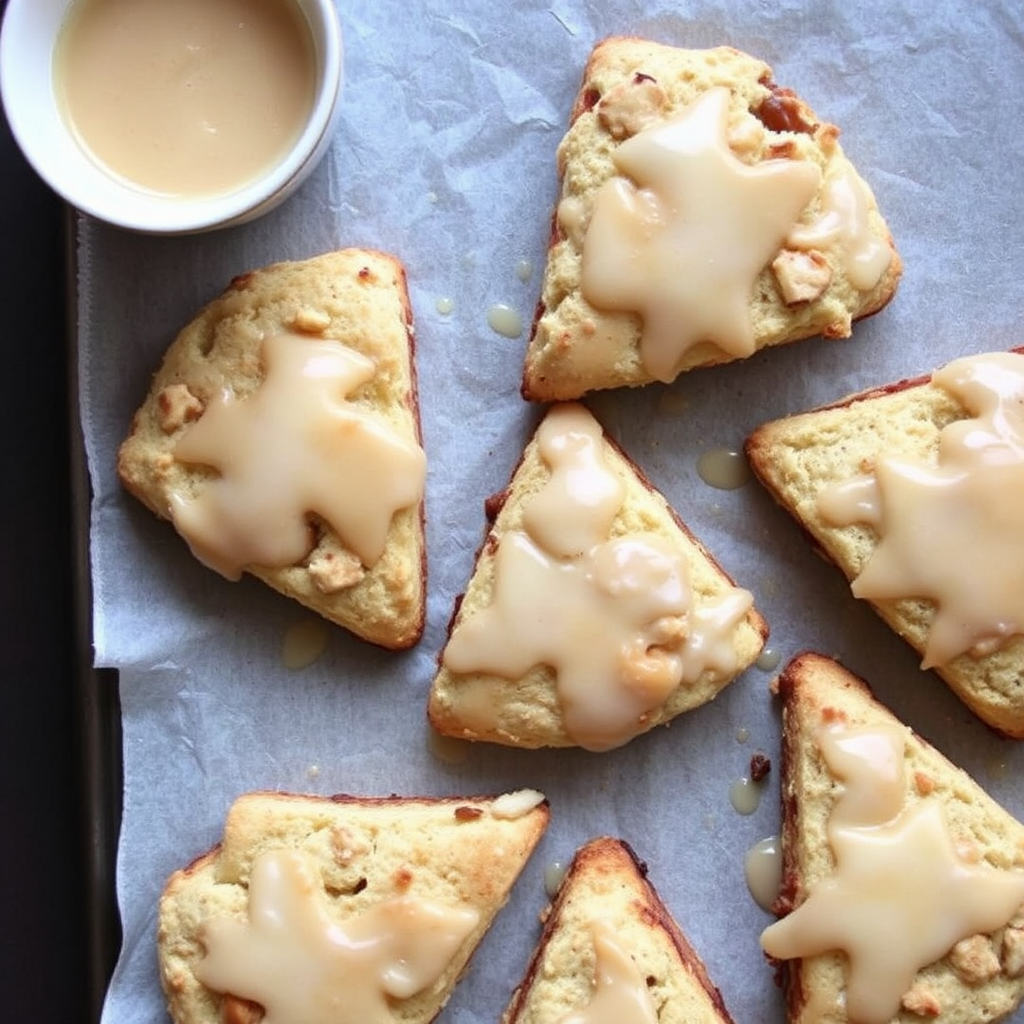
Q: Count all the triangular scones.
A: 7